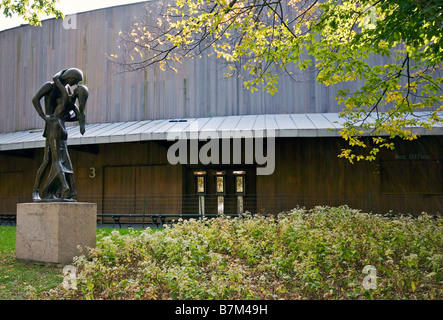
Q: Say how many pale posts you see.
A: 3